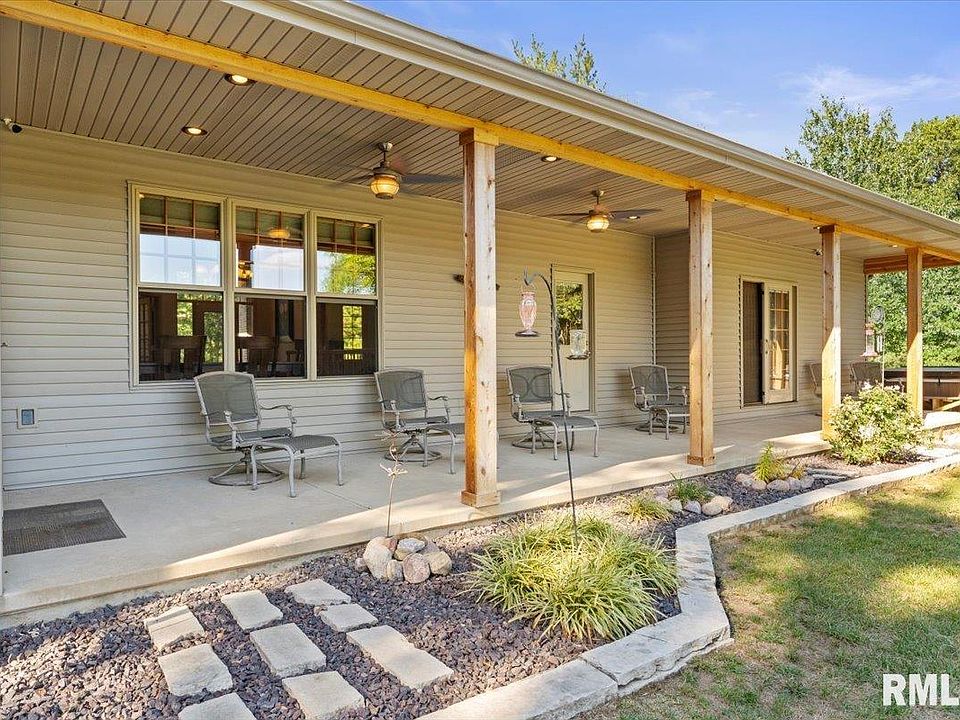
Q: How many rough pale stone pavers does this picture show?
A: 9